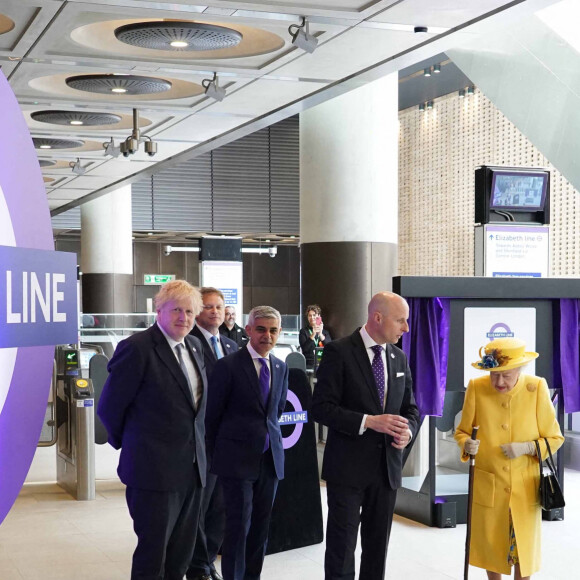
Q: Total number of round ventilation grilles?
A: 5